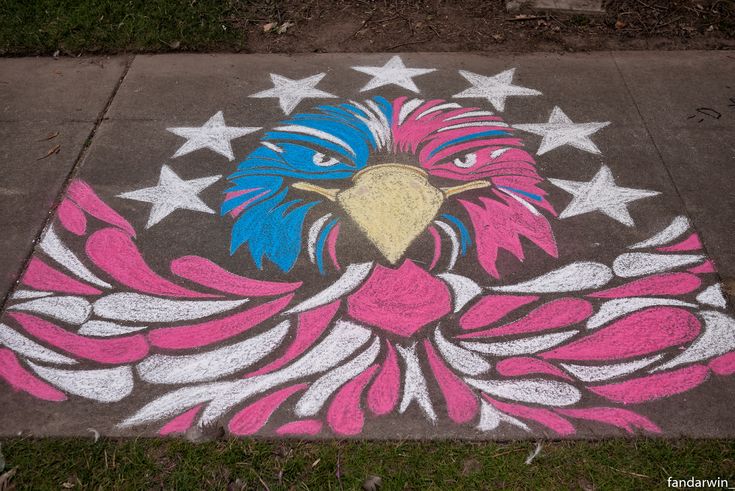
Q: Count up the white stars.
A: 7